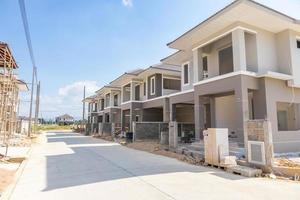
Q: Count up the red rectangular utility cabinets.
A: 0